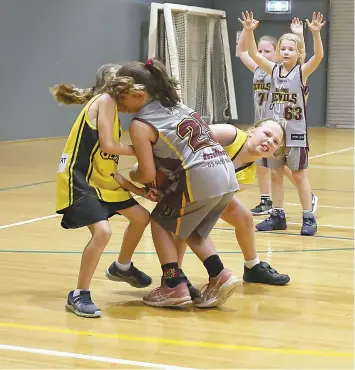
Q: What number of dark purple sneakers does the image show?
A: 2